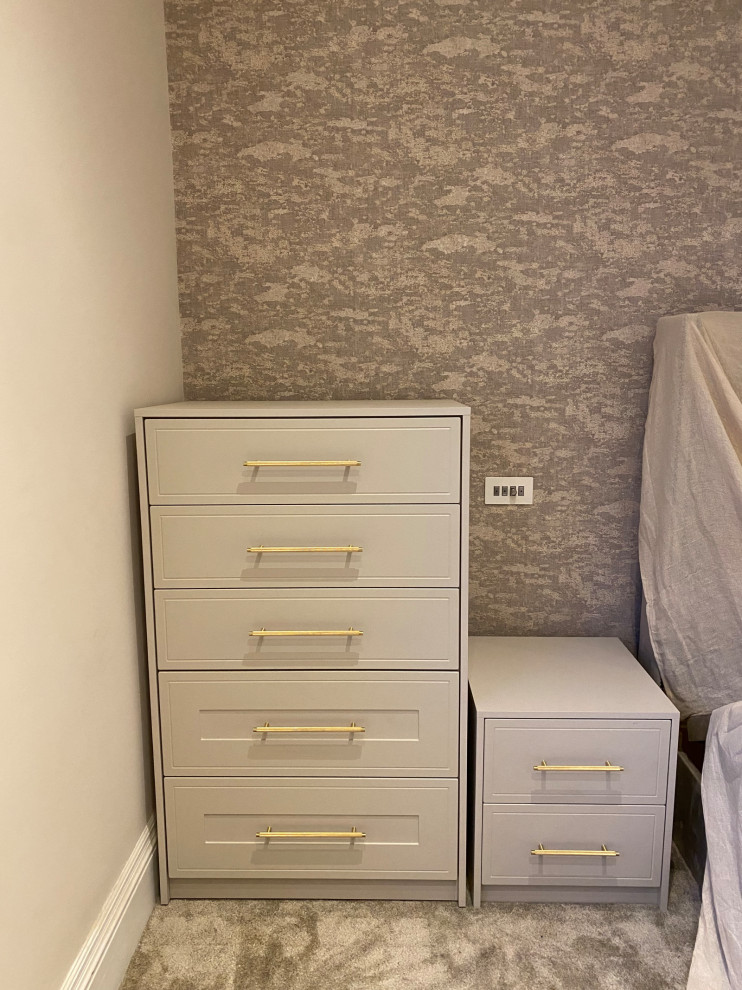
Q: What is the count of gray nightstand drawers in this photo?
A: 2